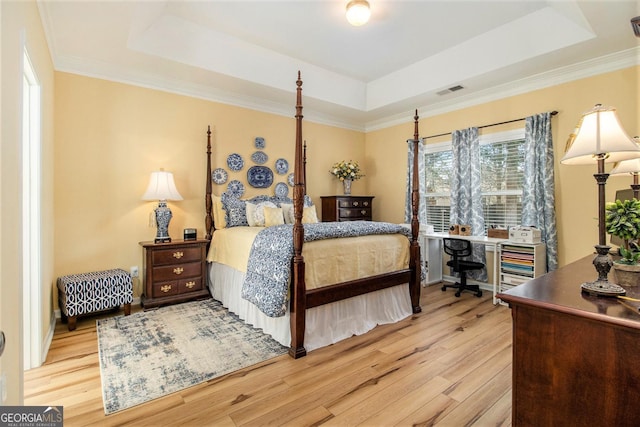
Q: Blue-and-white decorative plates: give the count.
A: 9